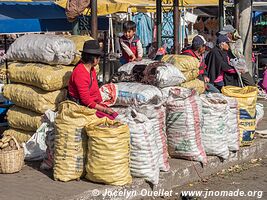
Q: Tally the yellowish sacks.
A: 10